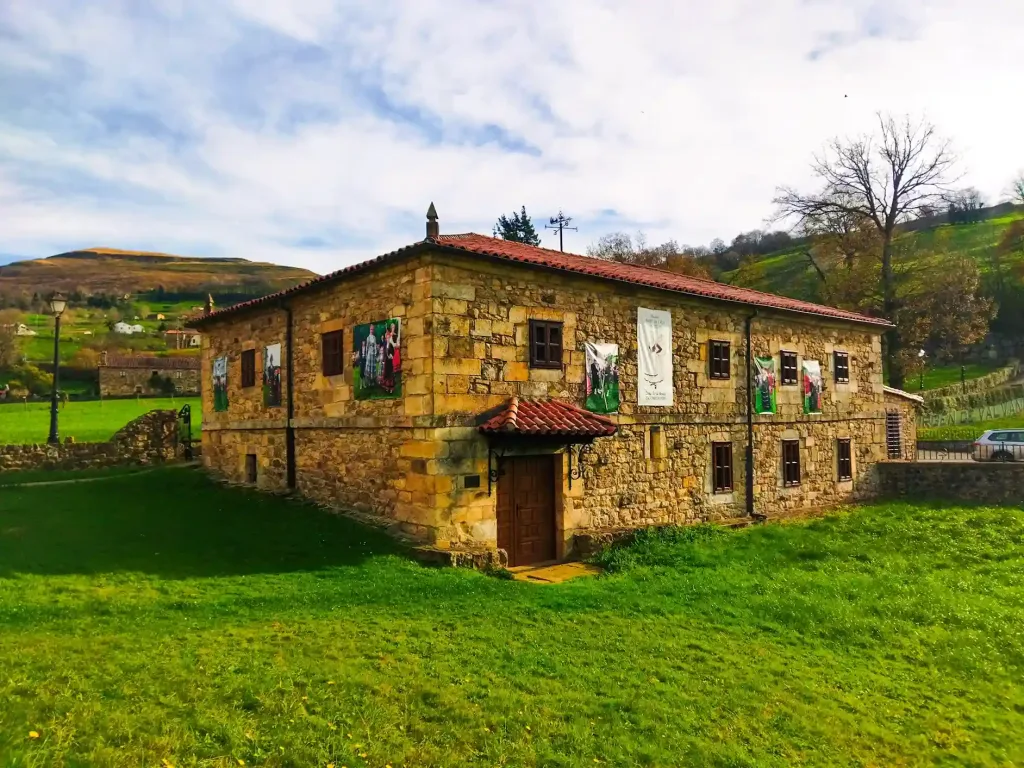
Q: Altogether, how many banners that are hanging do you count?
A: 7